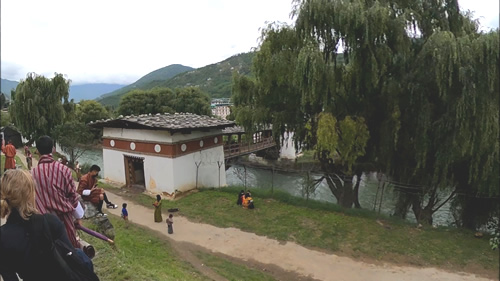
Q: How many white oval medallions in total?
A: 6